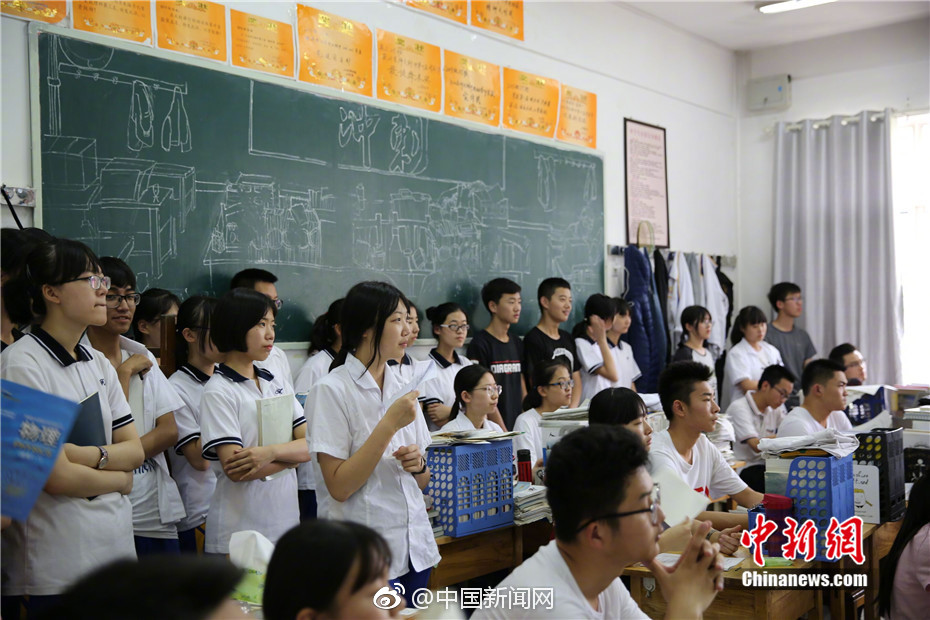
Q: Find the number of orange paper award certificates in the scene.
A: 11